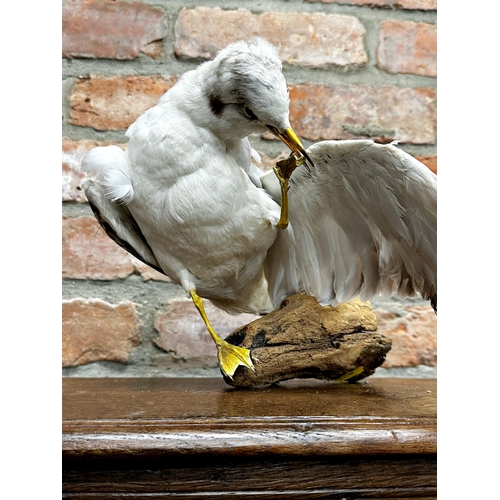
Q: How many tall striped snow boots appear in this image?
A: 0